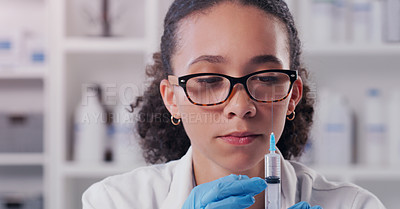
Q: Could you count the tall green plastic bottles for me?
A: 0